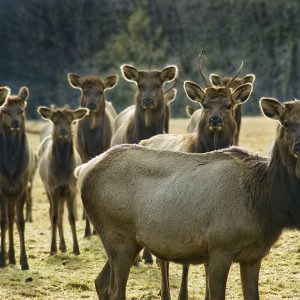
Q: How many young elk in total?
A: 1